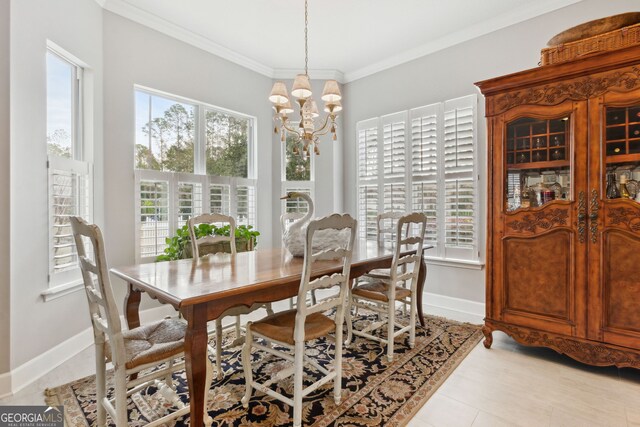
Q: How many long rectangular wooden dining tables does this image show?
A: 1